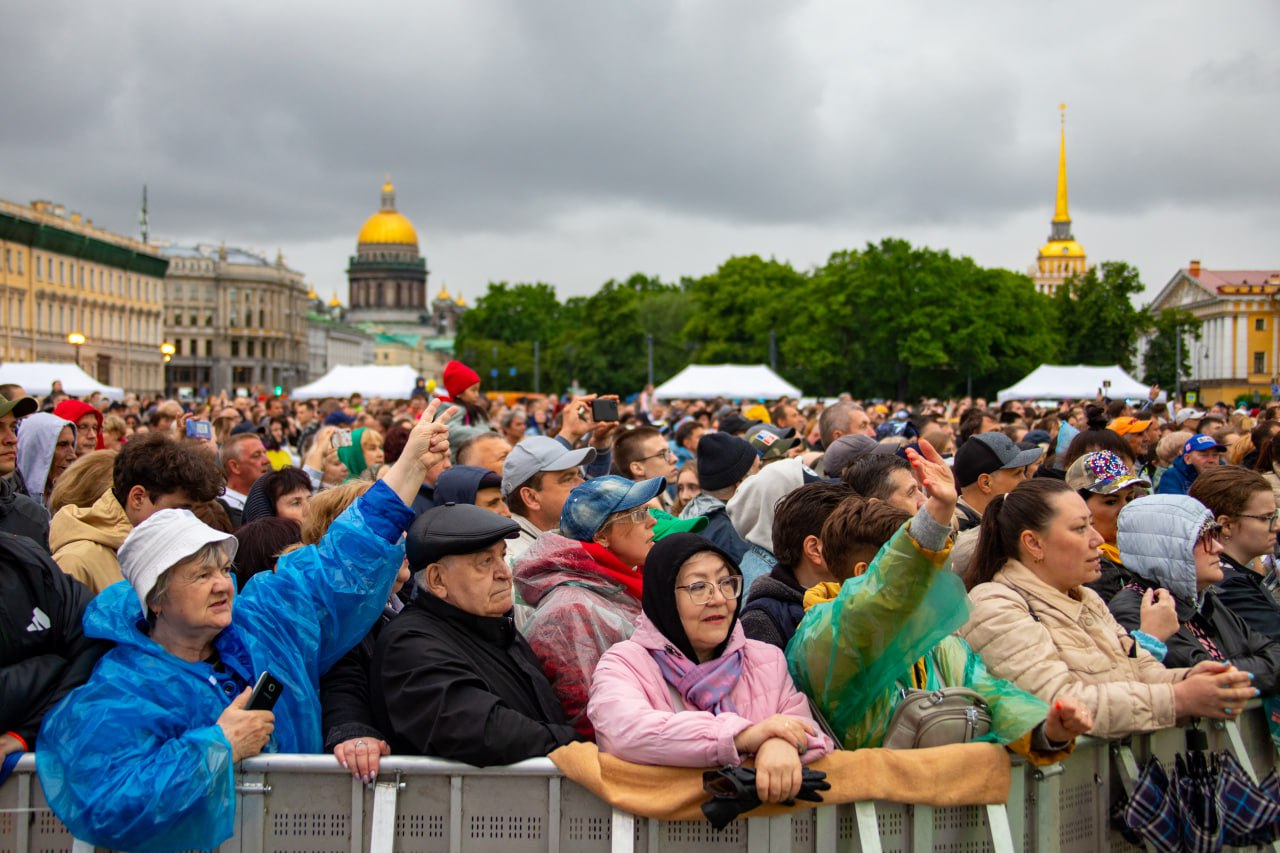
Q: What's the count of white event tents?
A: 4